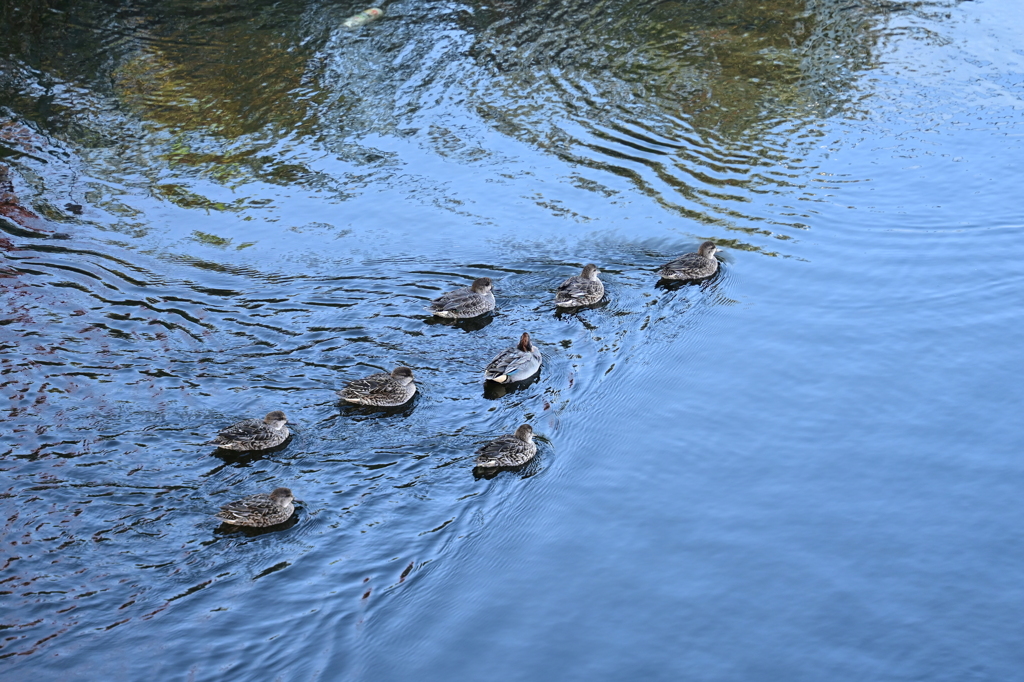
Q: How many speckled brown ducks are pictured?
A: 7